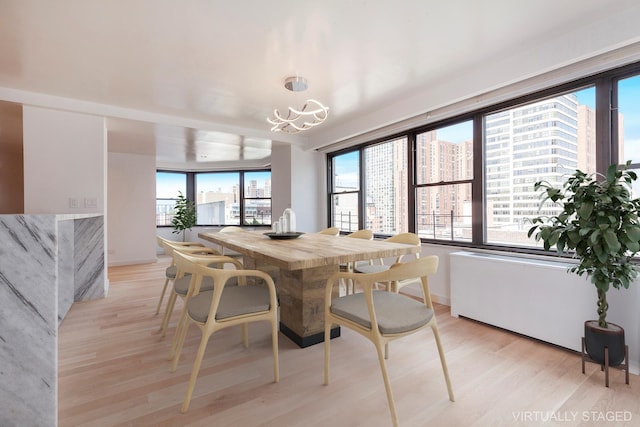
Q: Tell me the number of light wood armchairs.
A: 8